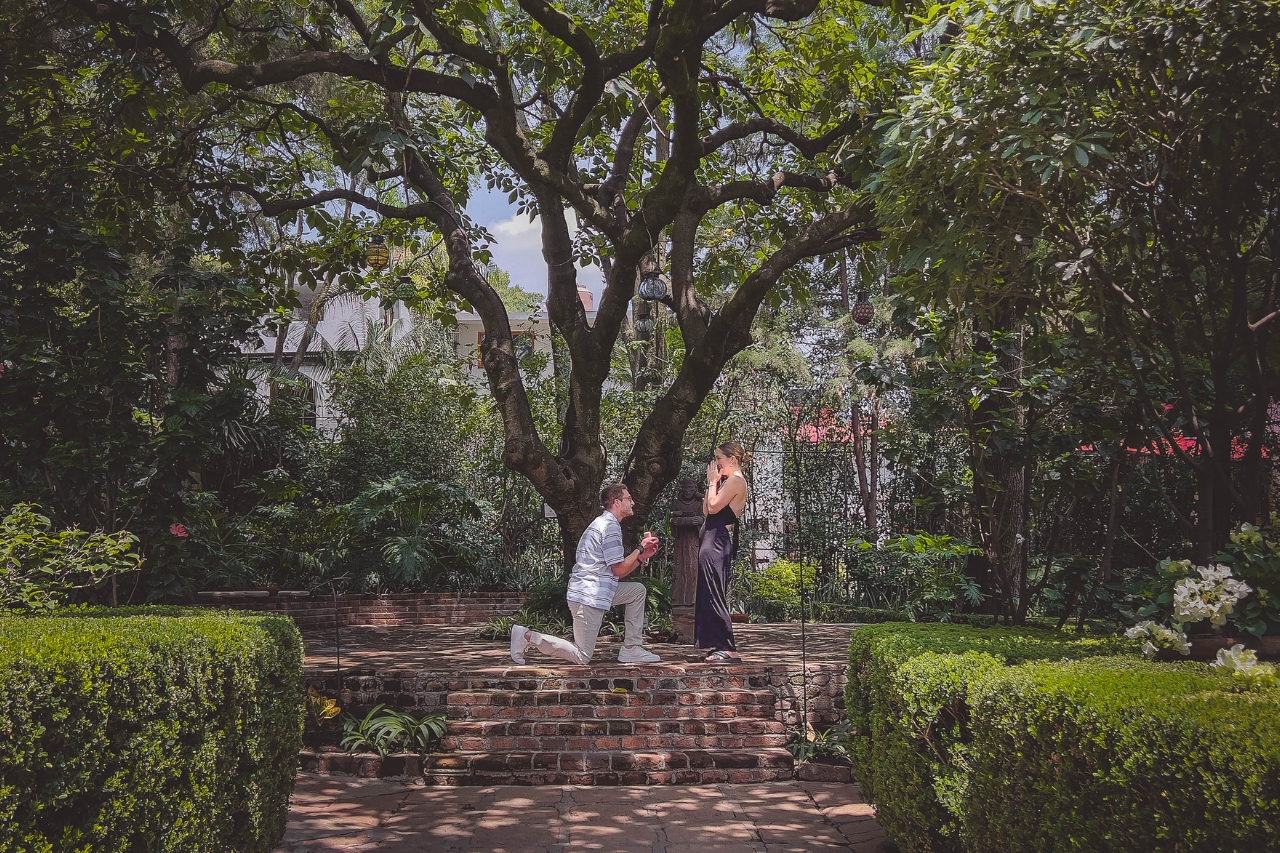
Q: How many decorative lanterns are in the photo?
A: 5